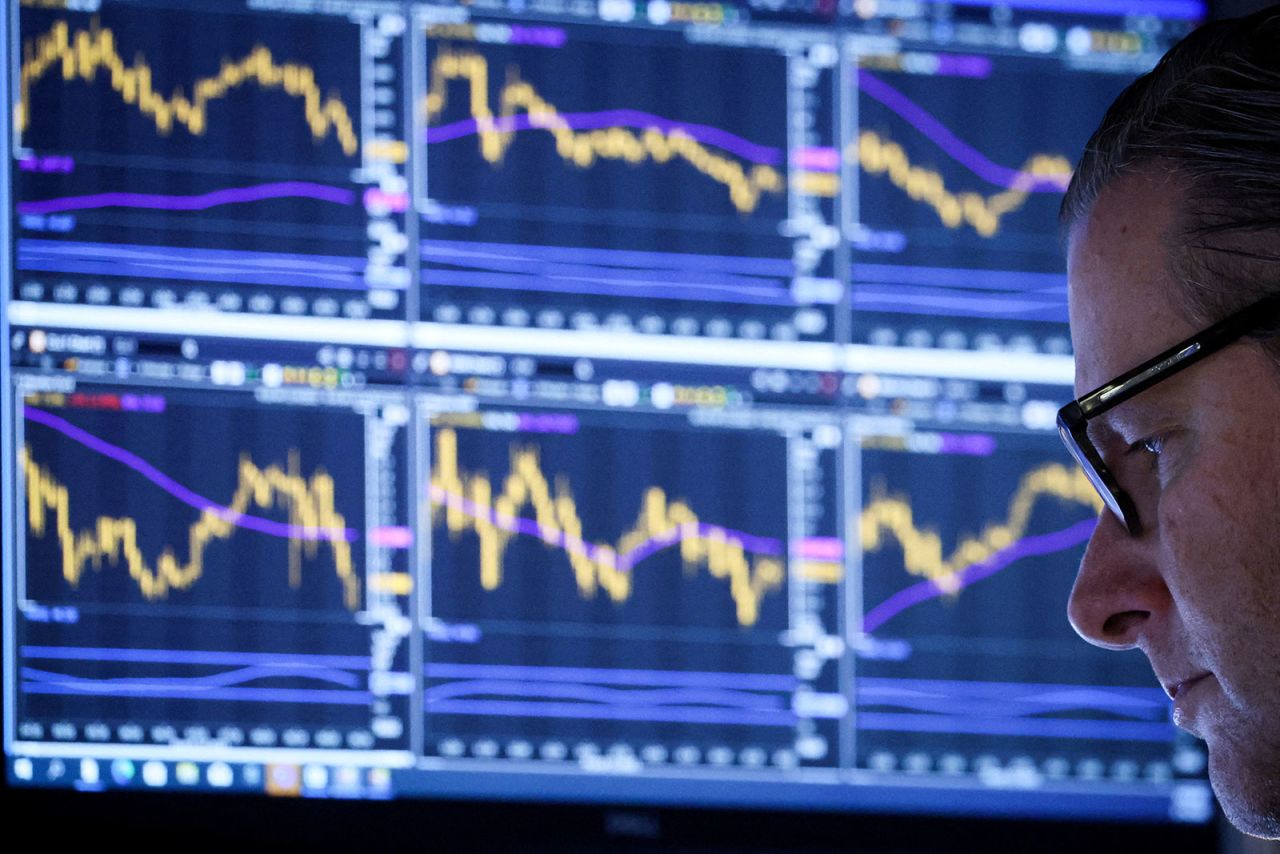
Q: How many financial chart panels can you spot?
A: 6